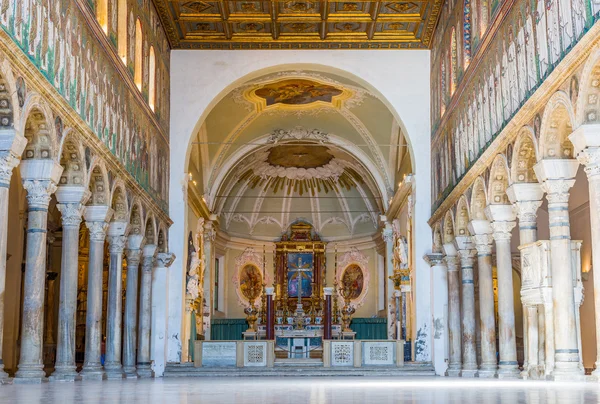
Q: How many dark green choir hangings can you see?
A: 2